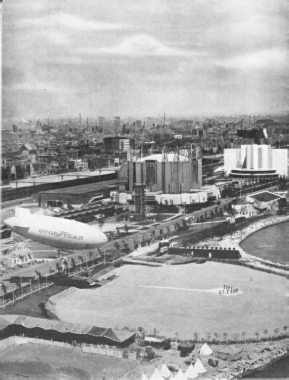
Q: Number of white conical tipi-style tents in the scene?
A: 7